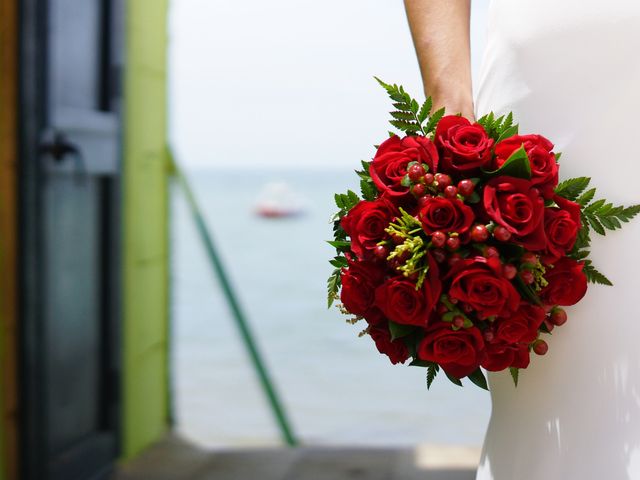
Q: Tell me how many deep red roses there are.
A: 15